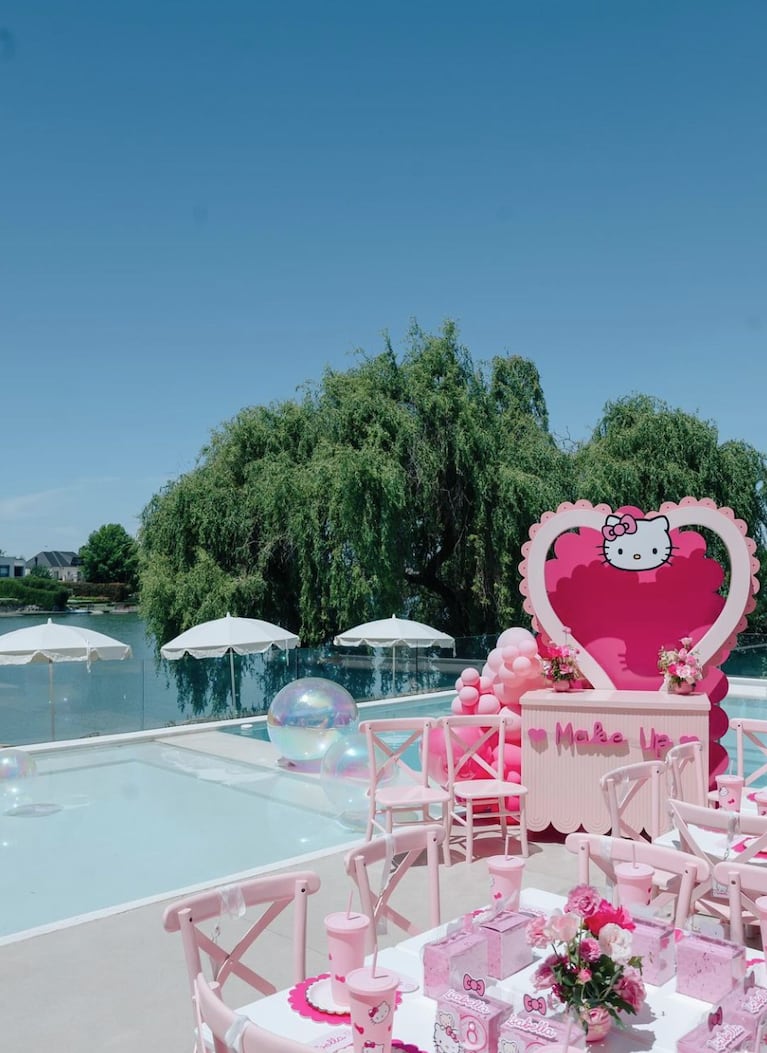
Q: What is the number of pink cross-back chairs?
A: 11